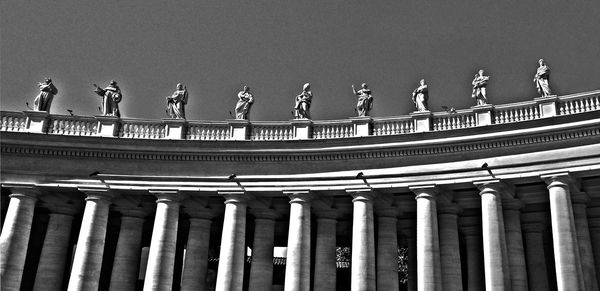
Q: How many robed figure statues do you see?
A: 9